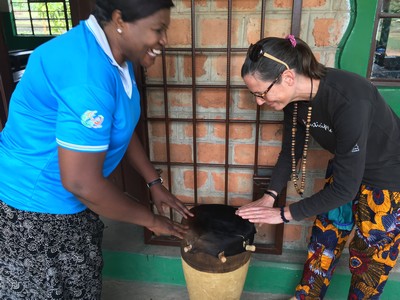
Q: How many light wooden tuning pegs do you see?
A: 3